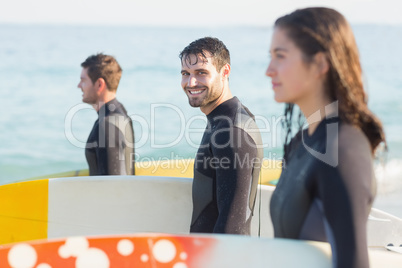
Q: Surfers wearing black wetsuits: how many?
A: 3